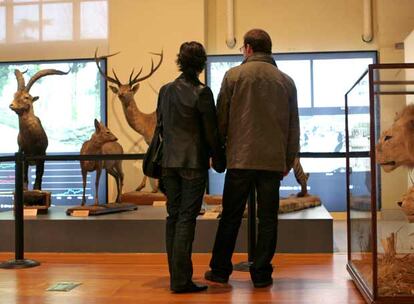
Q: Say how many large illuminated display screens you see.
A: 2